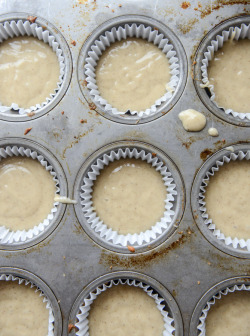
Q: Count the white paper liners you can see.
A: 9